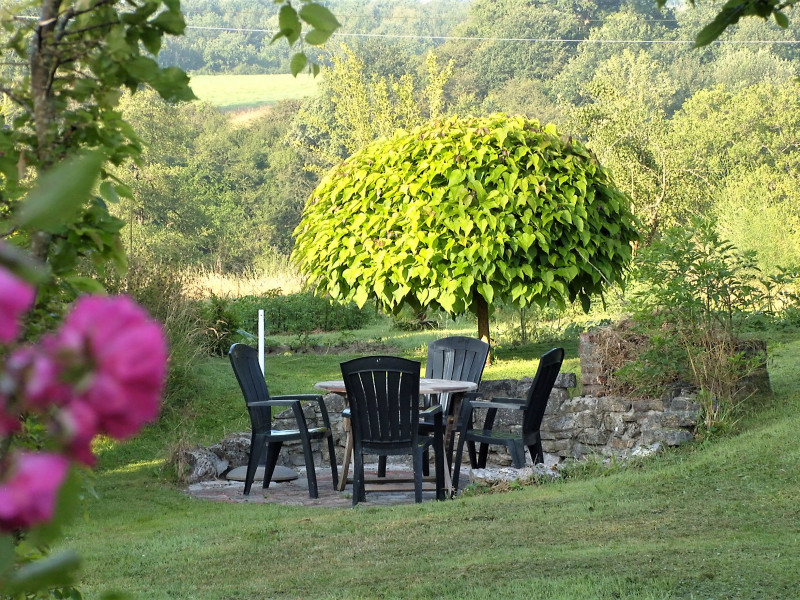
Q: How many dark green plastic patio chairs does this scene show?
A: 4